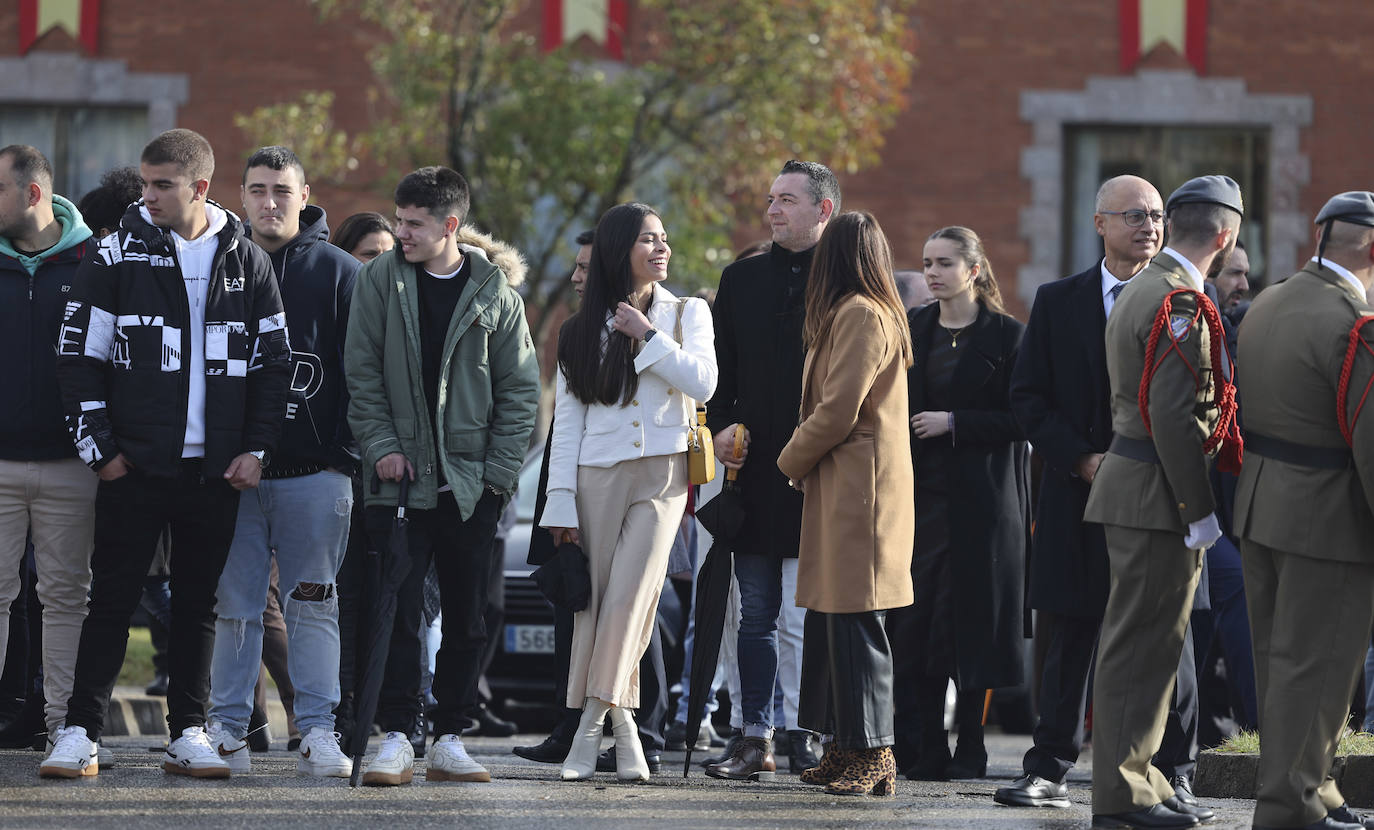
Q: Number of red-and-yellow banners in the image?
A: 3